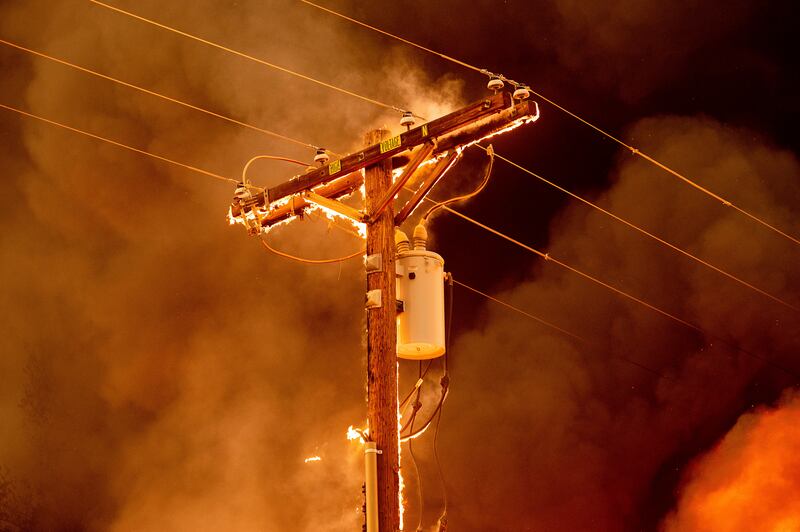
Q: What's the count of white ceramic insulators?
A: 5